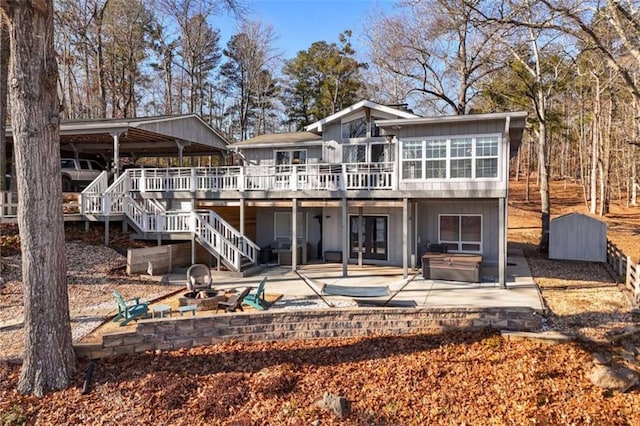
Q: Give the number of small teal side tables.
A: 2